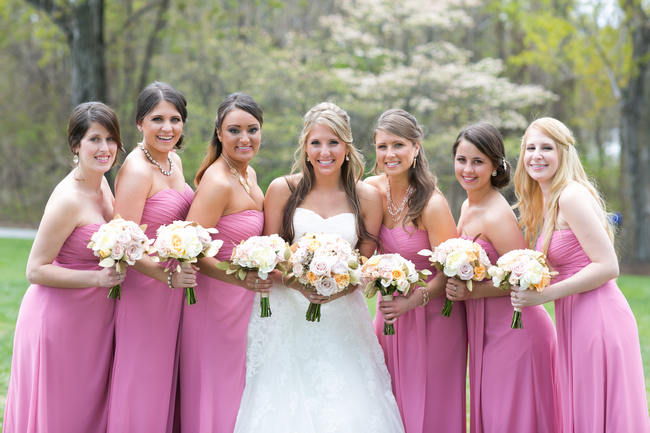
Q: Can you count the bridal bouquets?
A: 7